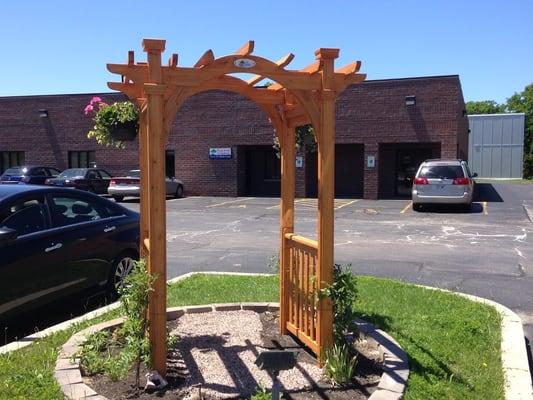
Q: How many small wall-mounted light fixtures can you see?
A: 2